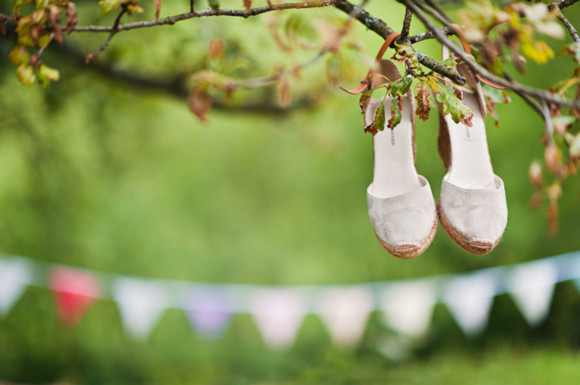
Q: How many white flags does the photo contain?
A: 5